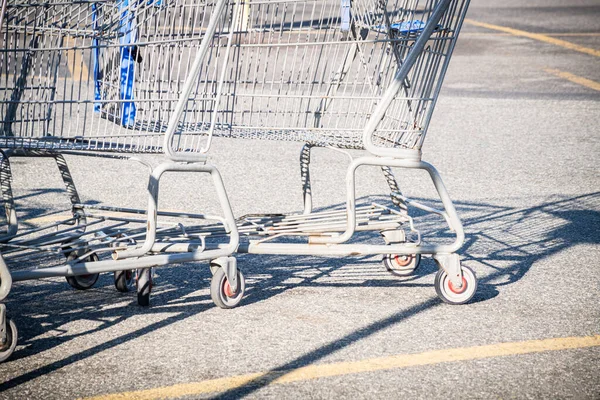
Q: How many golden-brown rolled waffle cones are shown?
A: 0